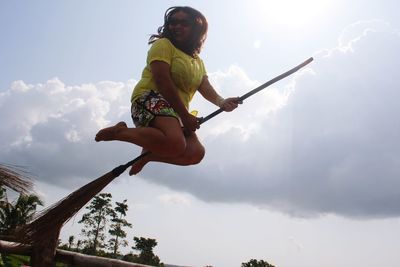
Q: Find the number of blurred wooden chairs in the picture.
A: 0